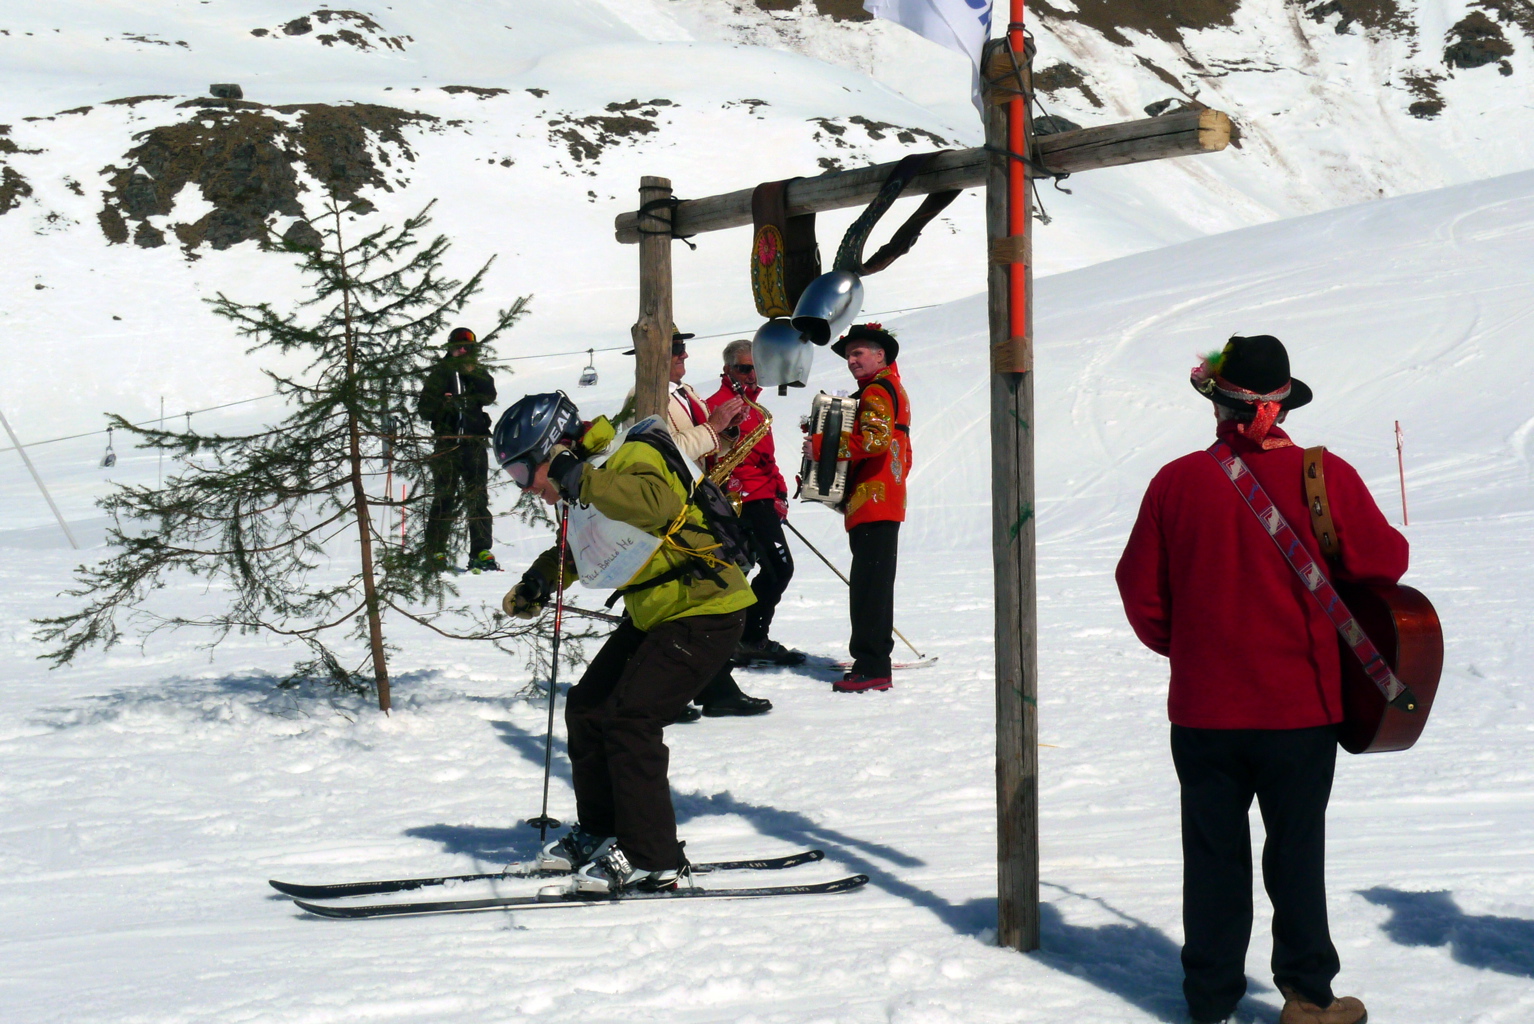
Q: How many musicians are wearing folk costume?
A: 3